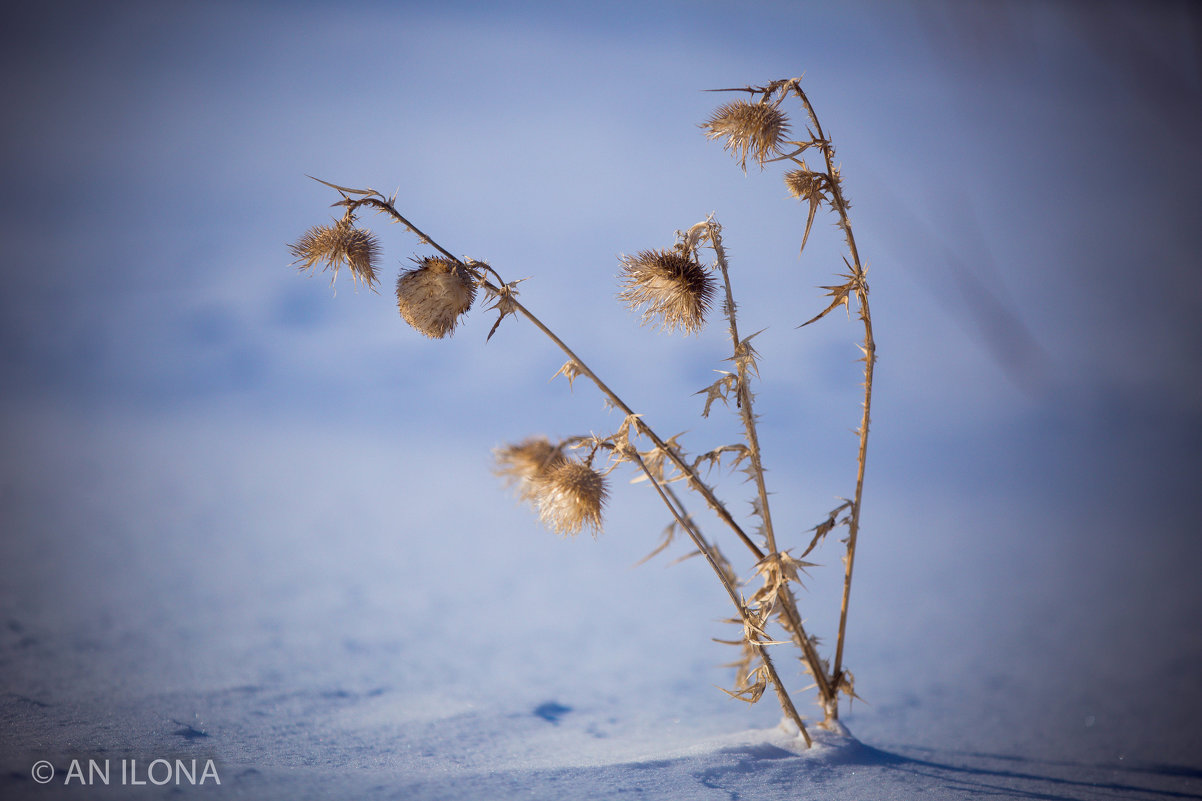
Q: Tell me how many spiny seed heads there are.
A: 7